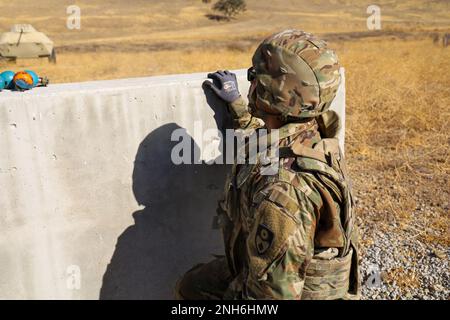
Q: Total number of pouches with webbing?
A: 1